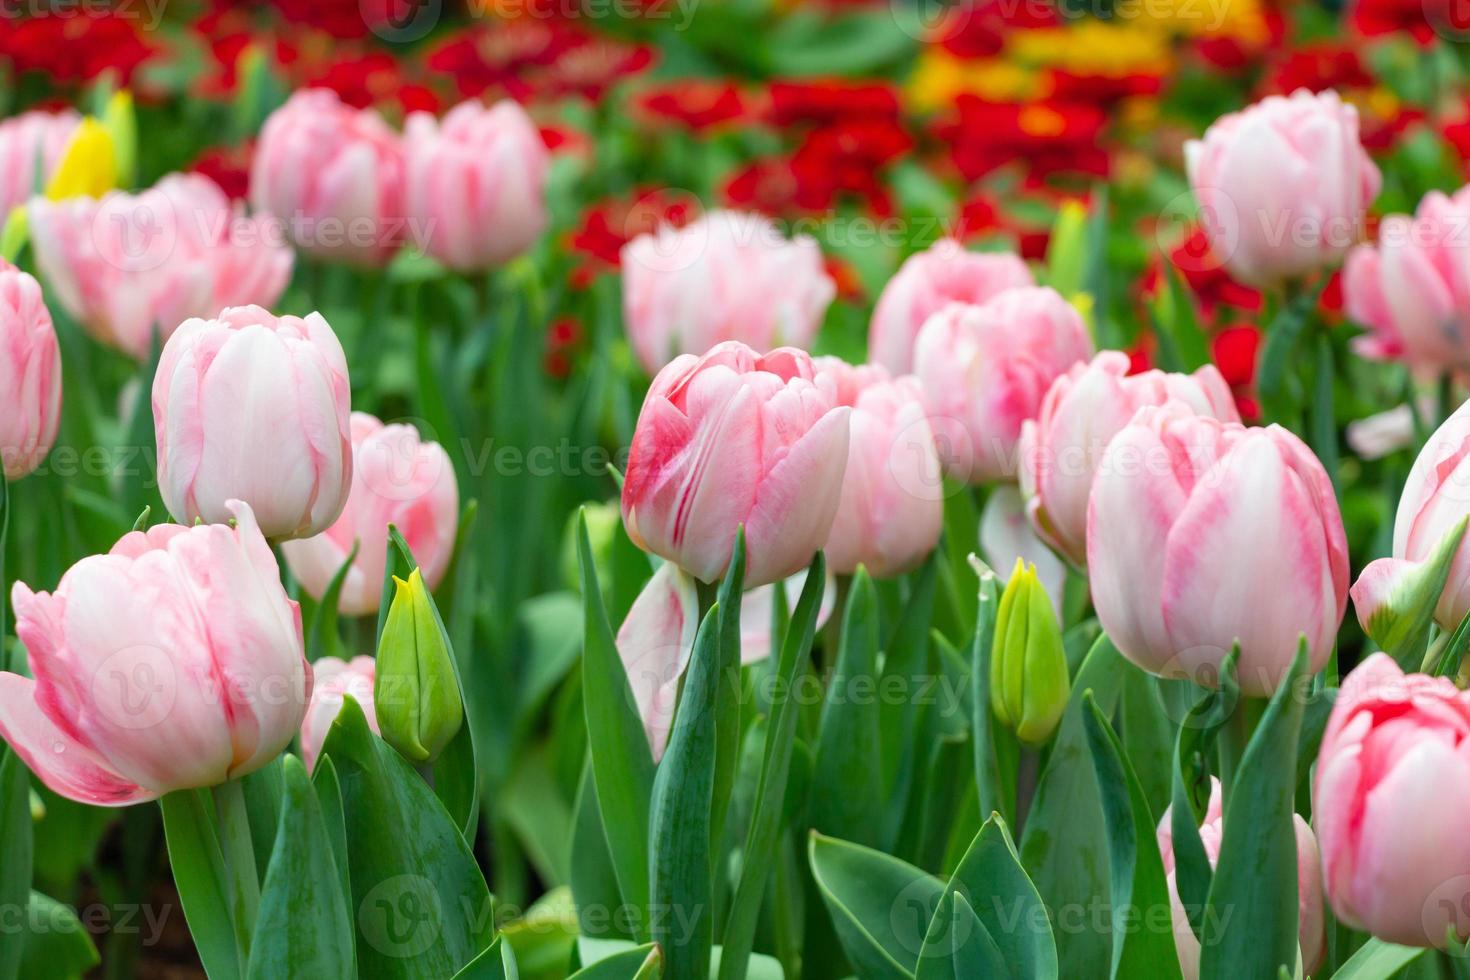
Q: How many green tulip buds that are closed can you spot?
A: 2